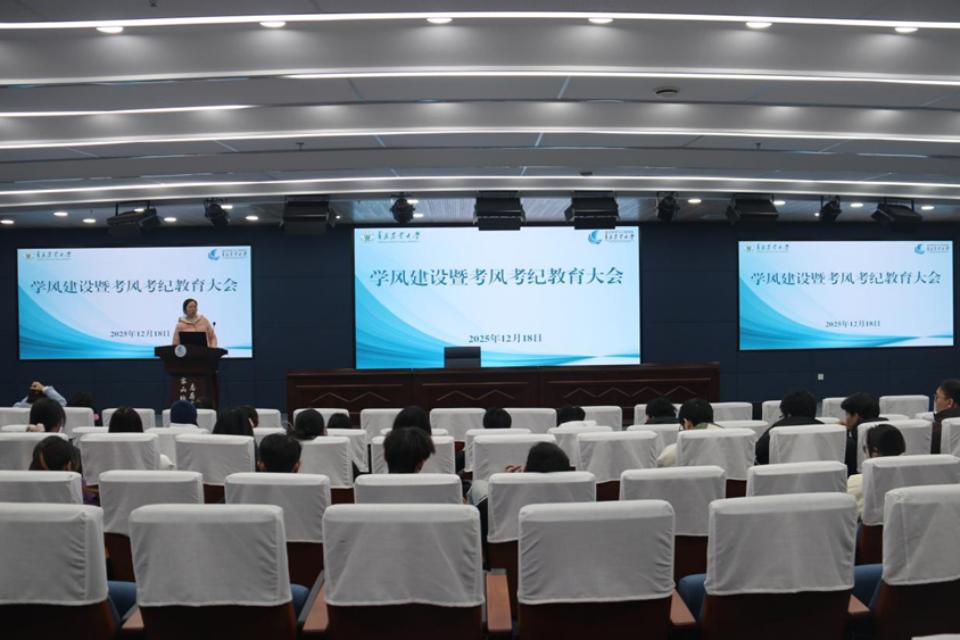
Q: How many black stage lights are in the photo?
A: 10